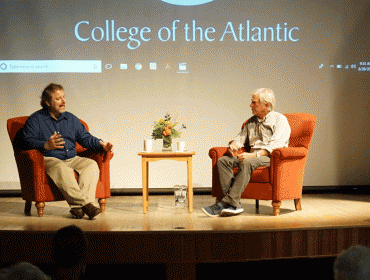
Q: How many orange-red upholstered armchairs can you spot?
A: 2